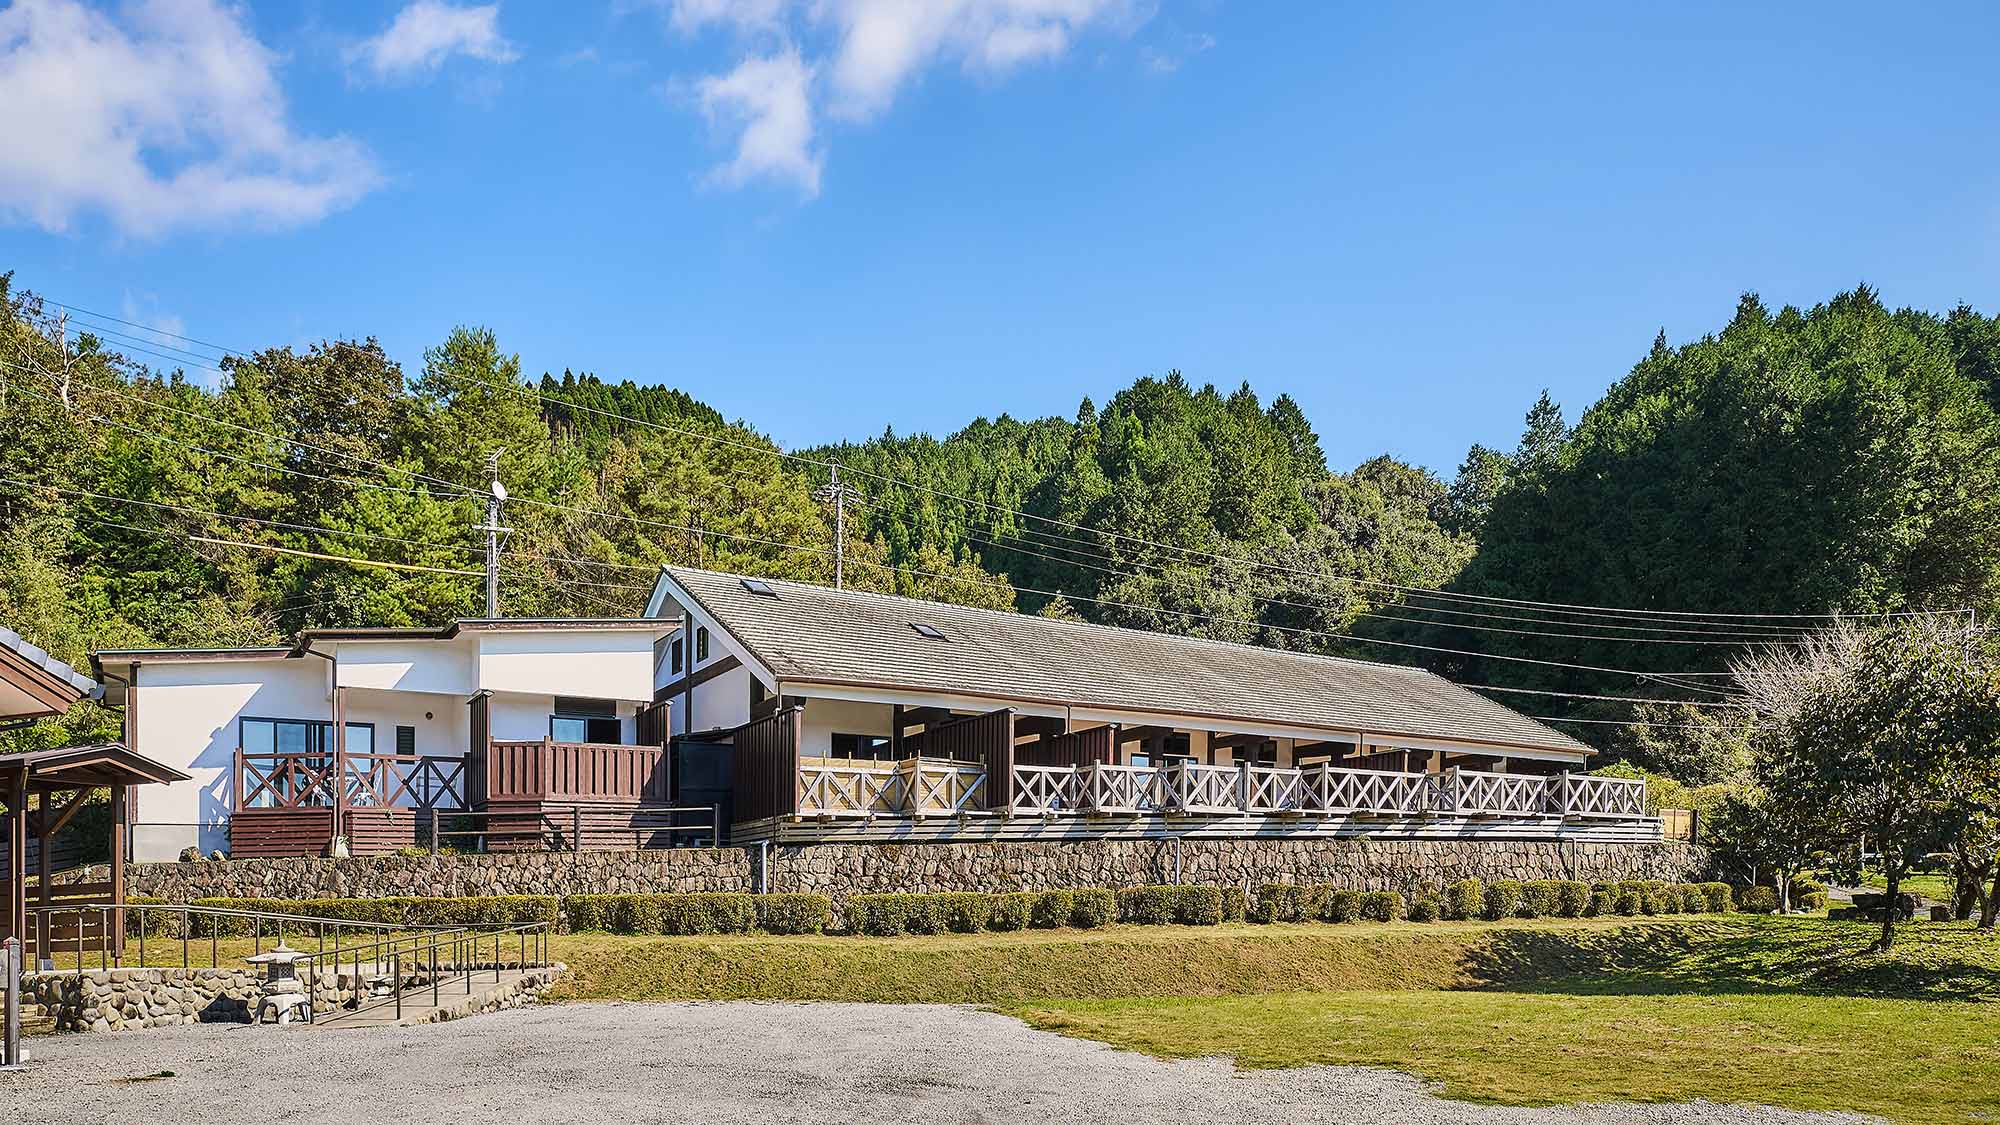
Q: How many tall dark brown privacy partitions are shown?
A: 6